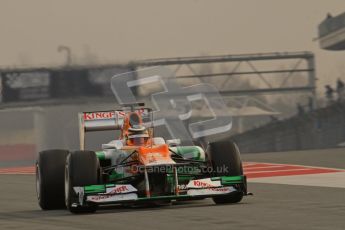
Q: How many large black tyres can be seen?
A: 3